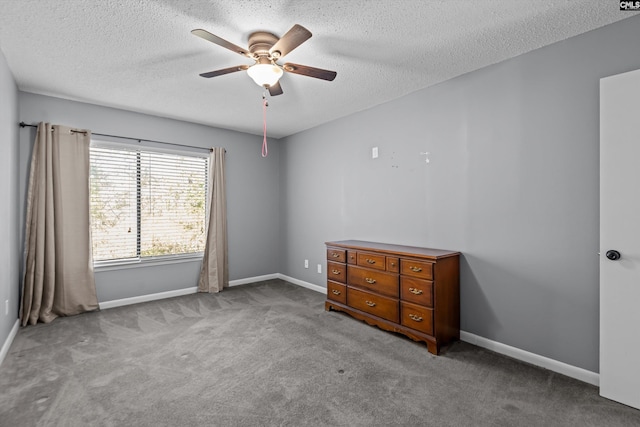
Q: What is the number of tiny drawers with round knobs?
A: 2